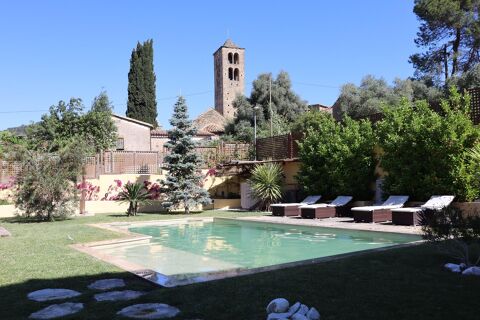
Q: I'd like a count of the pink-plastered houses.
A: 1